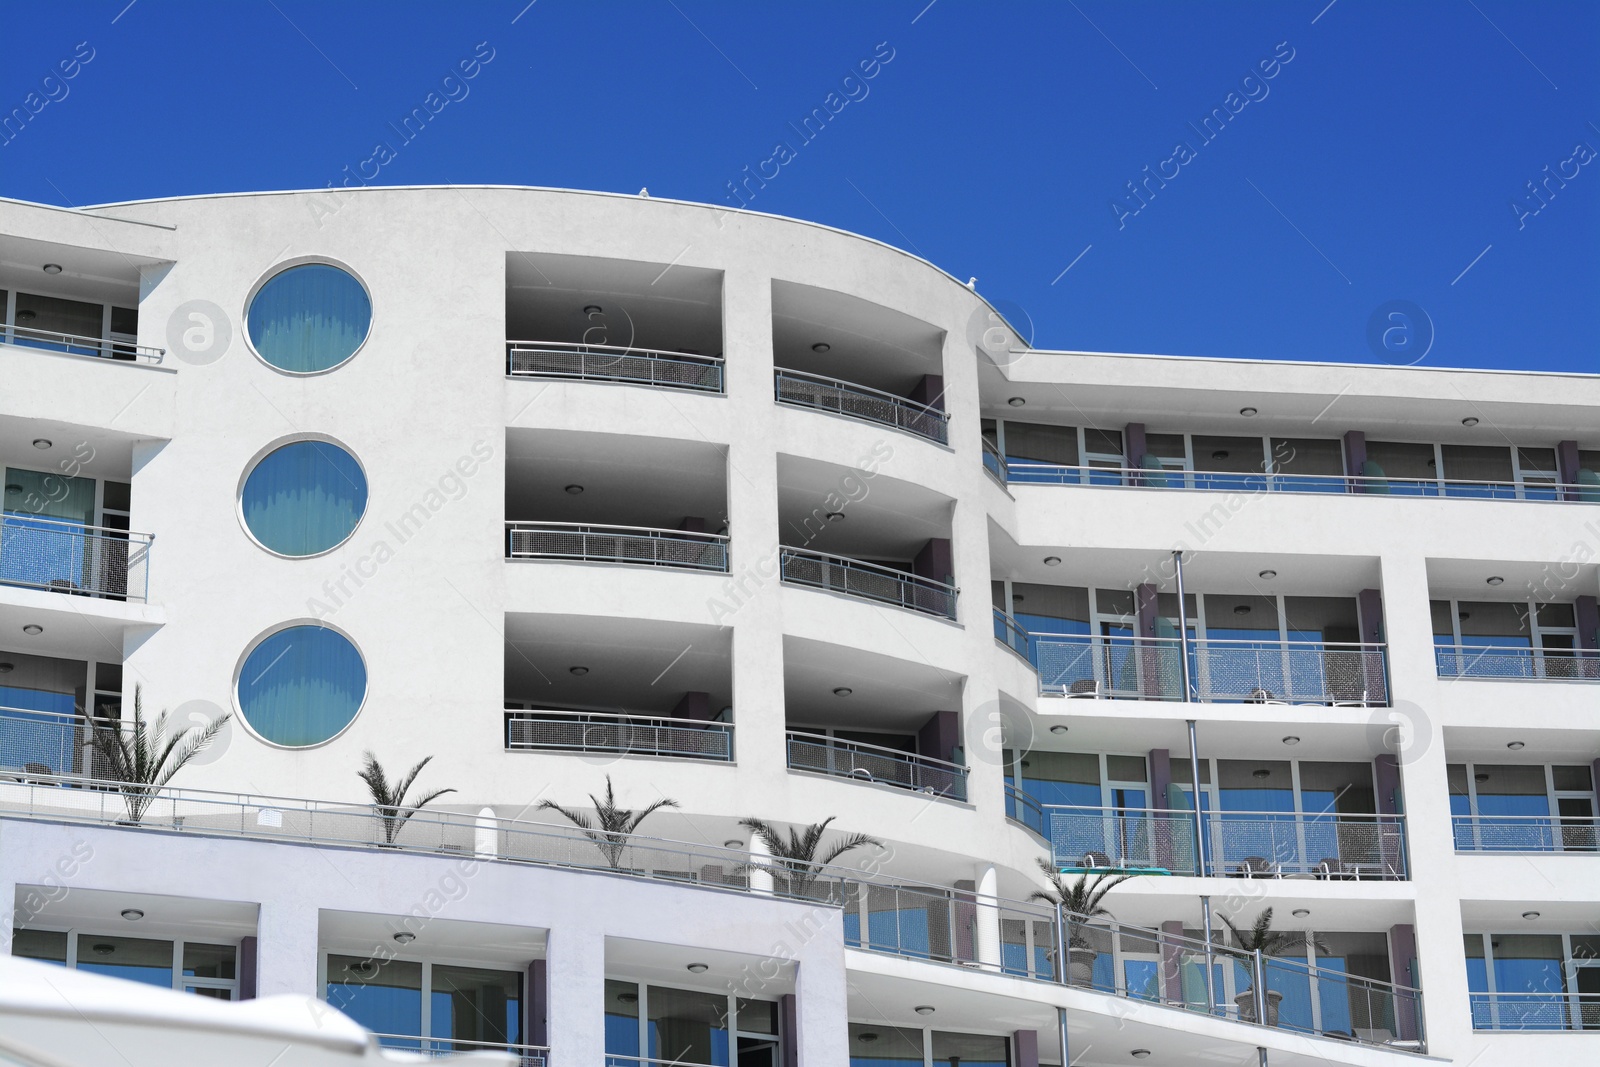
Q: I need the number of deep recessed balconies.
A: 6